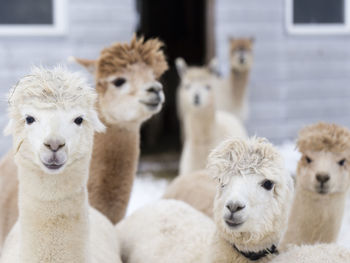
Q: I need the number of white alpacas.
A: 3